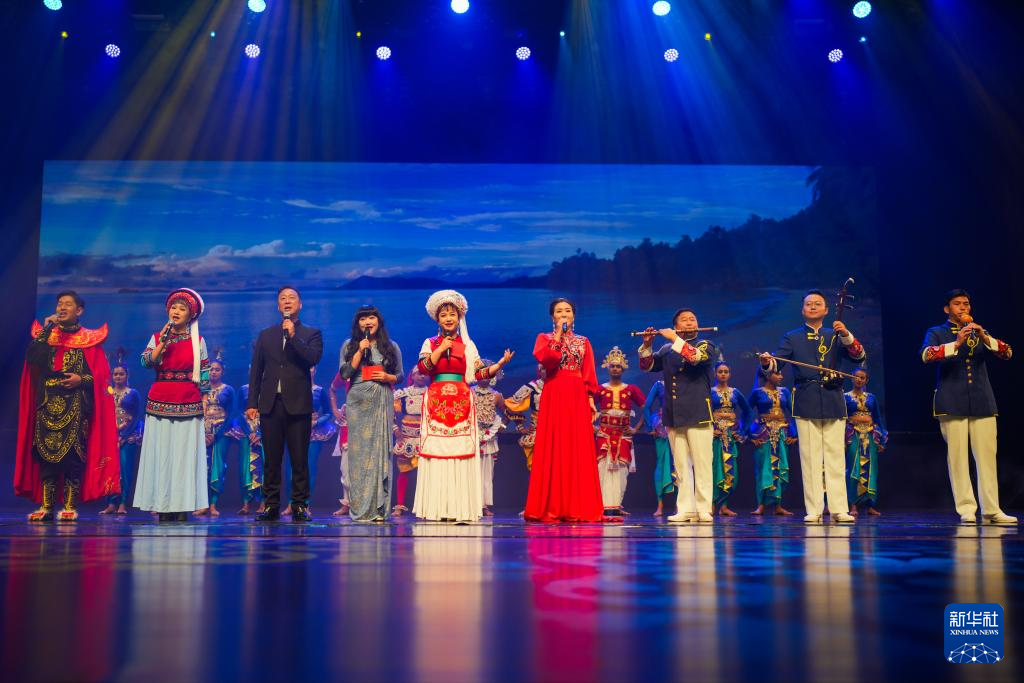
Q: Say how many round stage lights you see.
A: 11